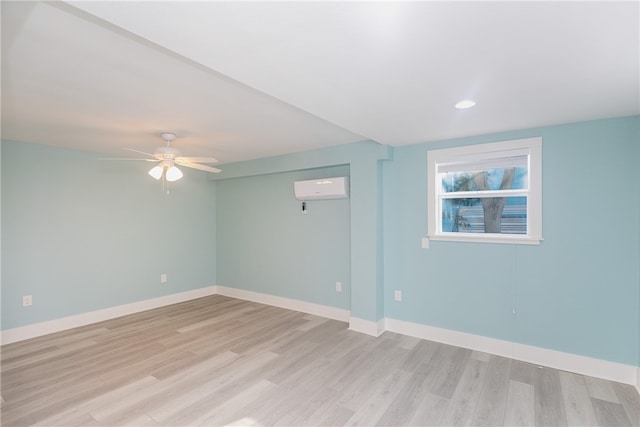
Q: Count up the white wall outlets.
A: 4